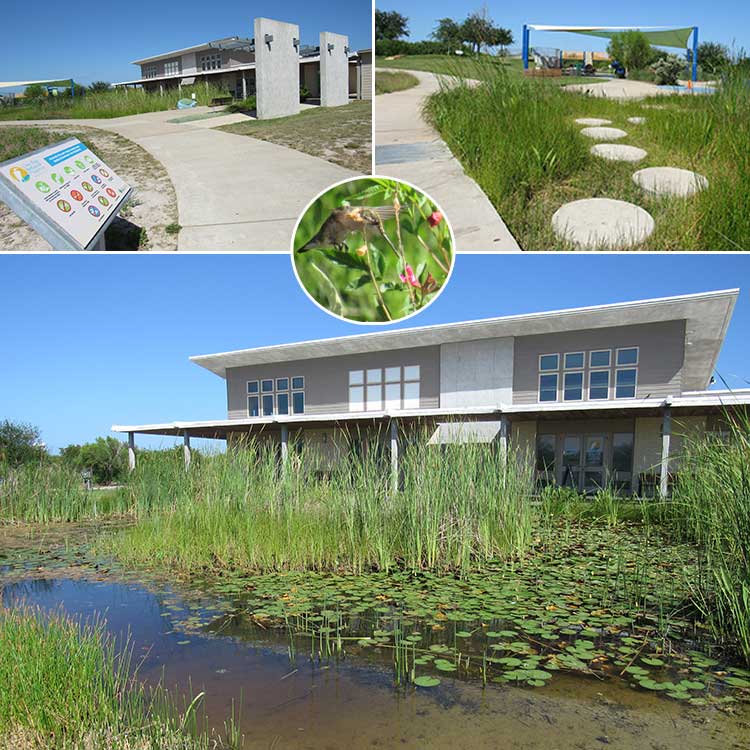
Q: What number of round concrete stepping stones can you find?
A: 6